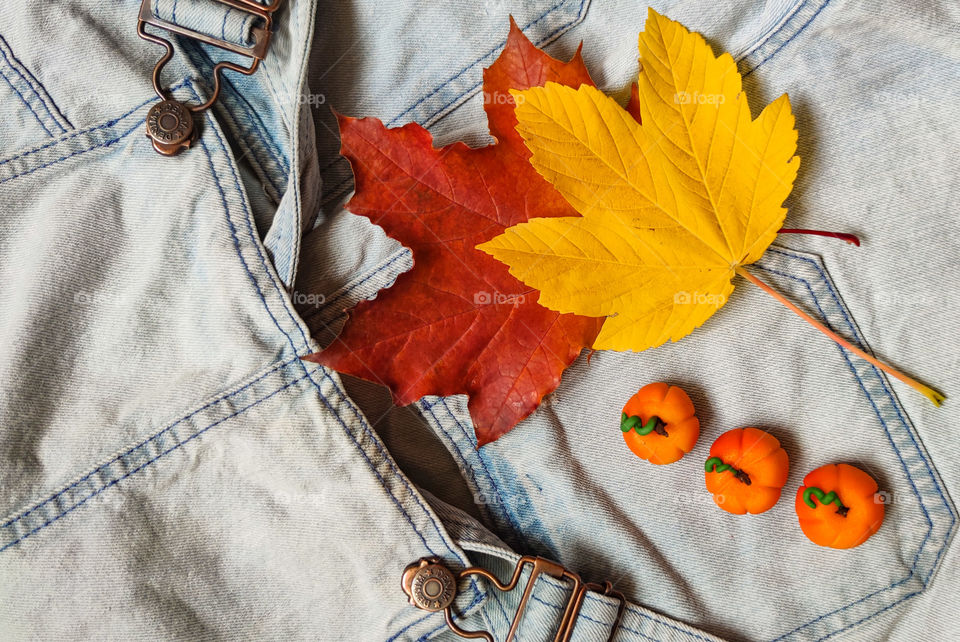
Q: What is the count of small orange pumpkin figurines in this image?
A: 3